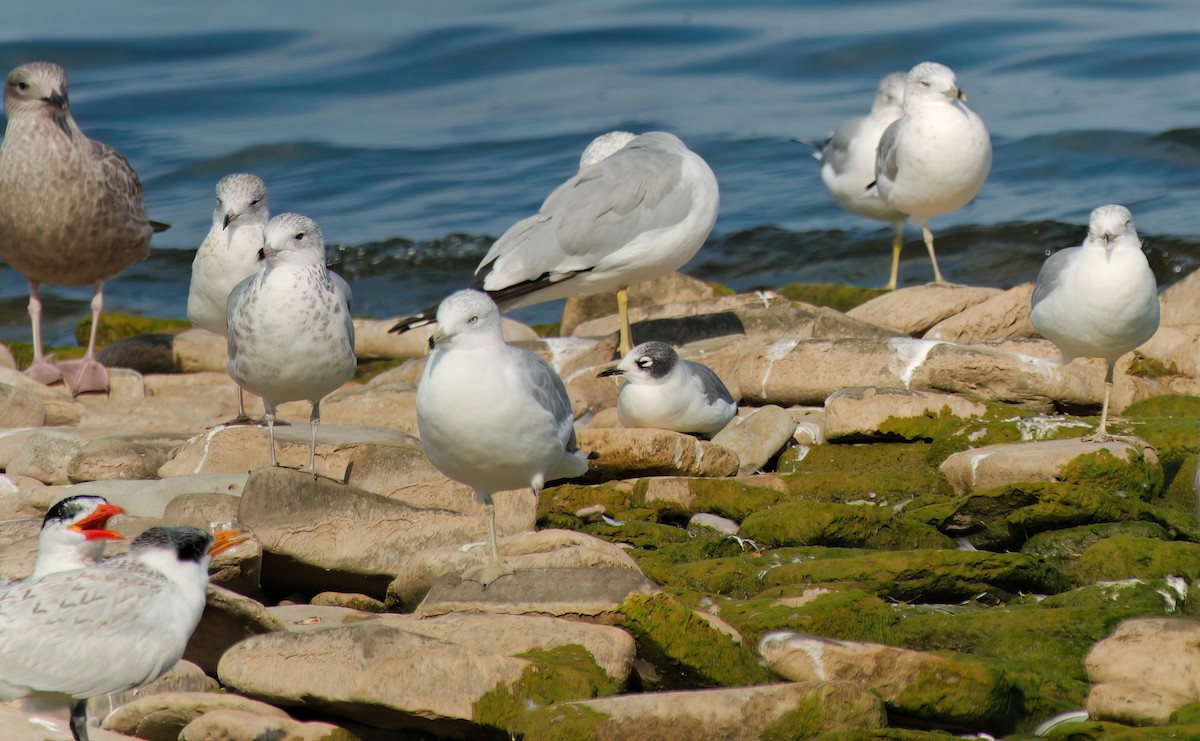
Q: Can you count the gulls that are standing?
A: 8